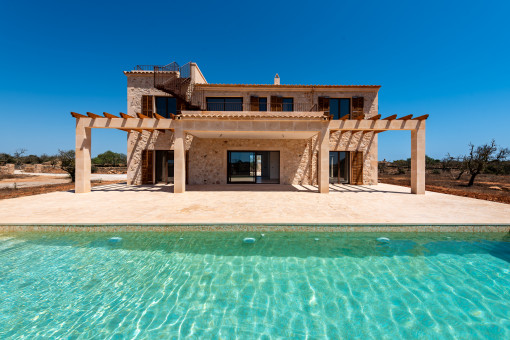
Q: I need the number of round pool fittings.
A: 3